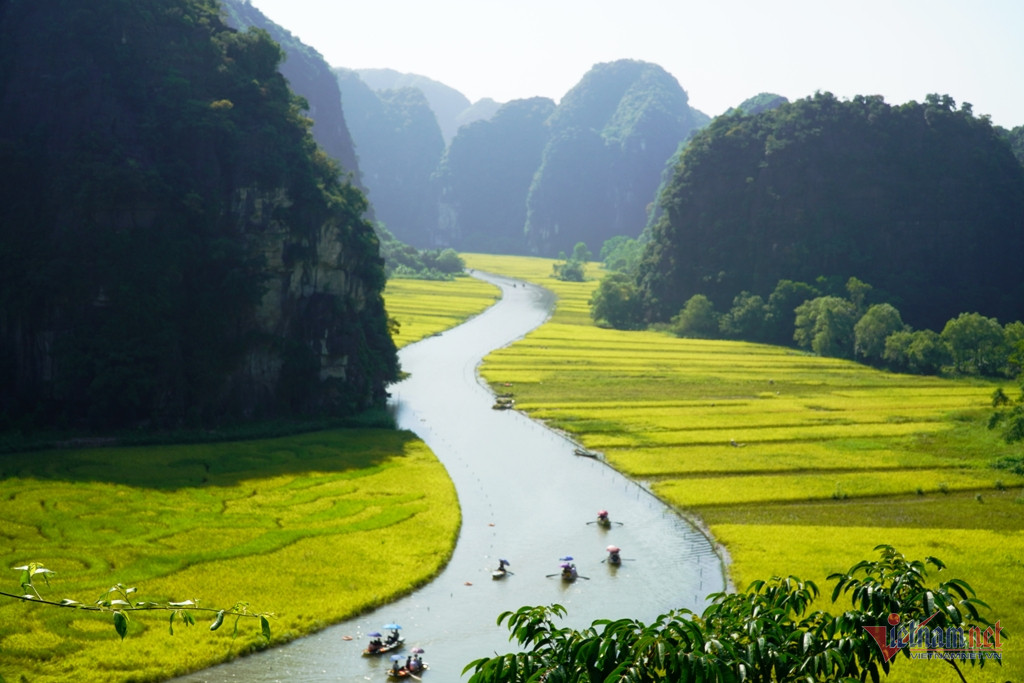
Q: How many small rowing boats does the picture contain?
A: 6